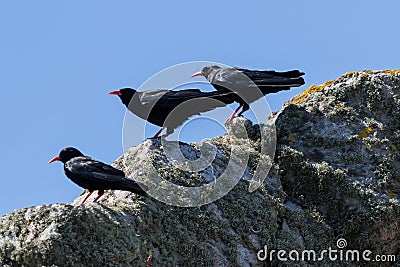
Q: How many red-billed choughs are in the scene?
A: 3